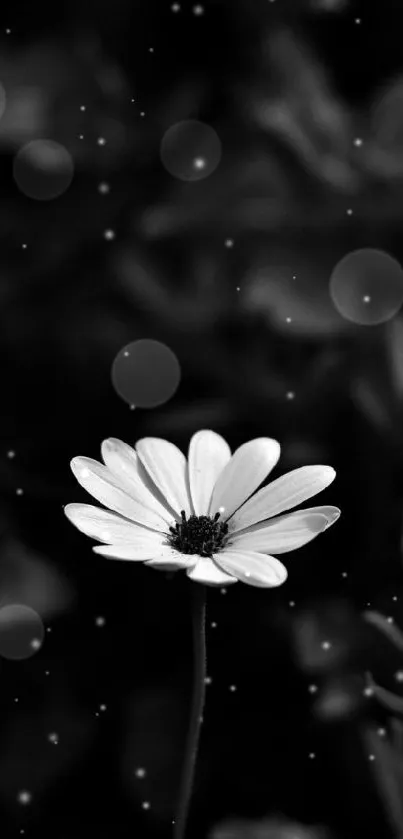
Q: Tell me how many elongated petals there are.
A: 12